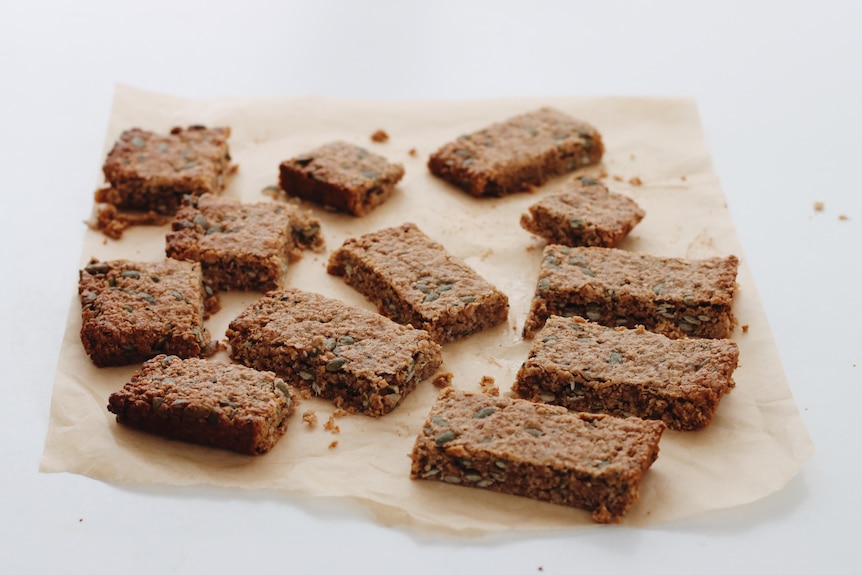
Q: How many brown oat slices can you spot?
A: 12